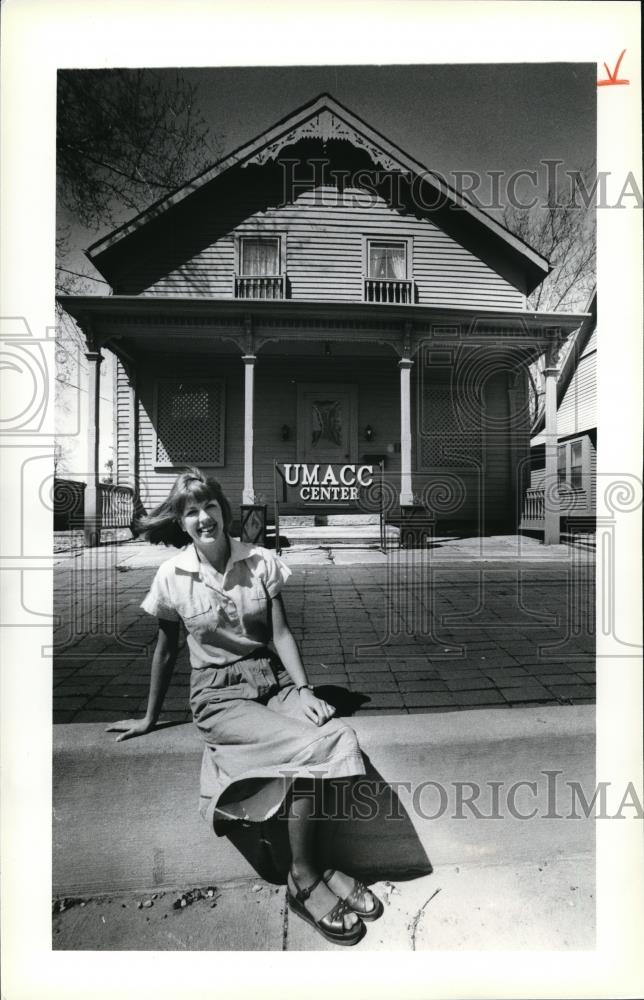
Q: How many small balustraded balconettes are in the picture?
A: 2